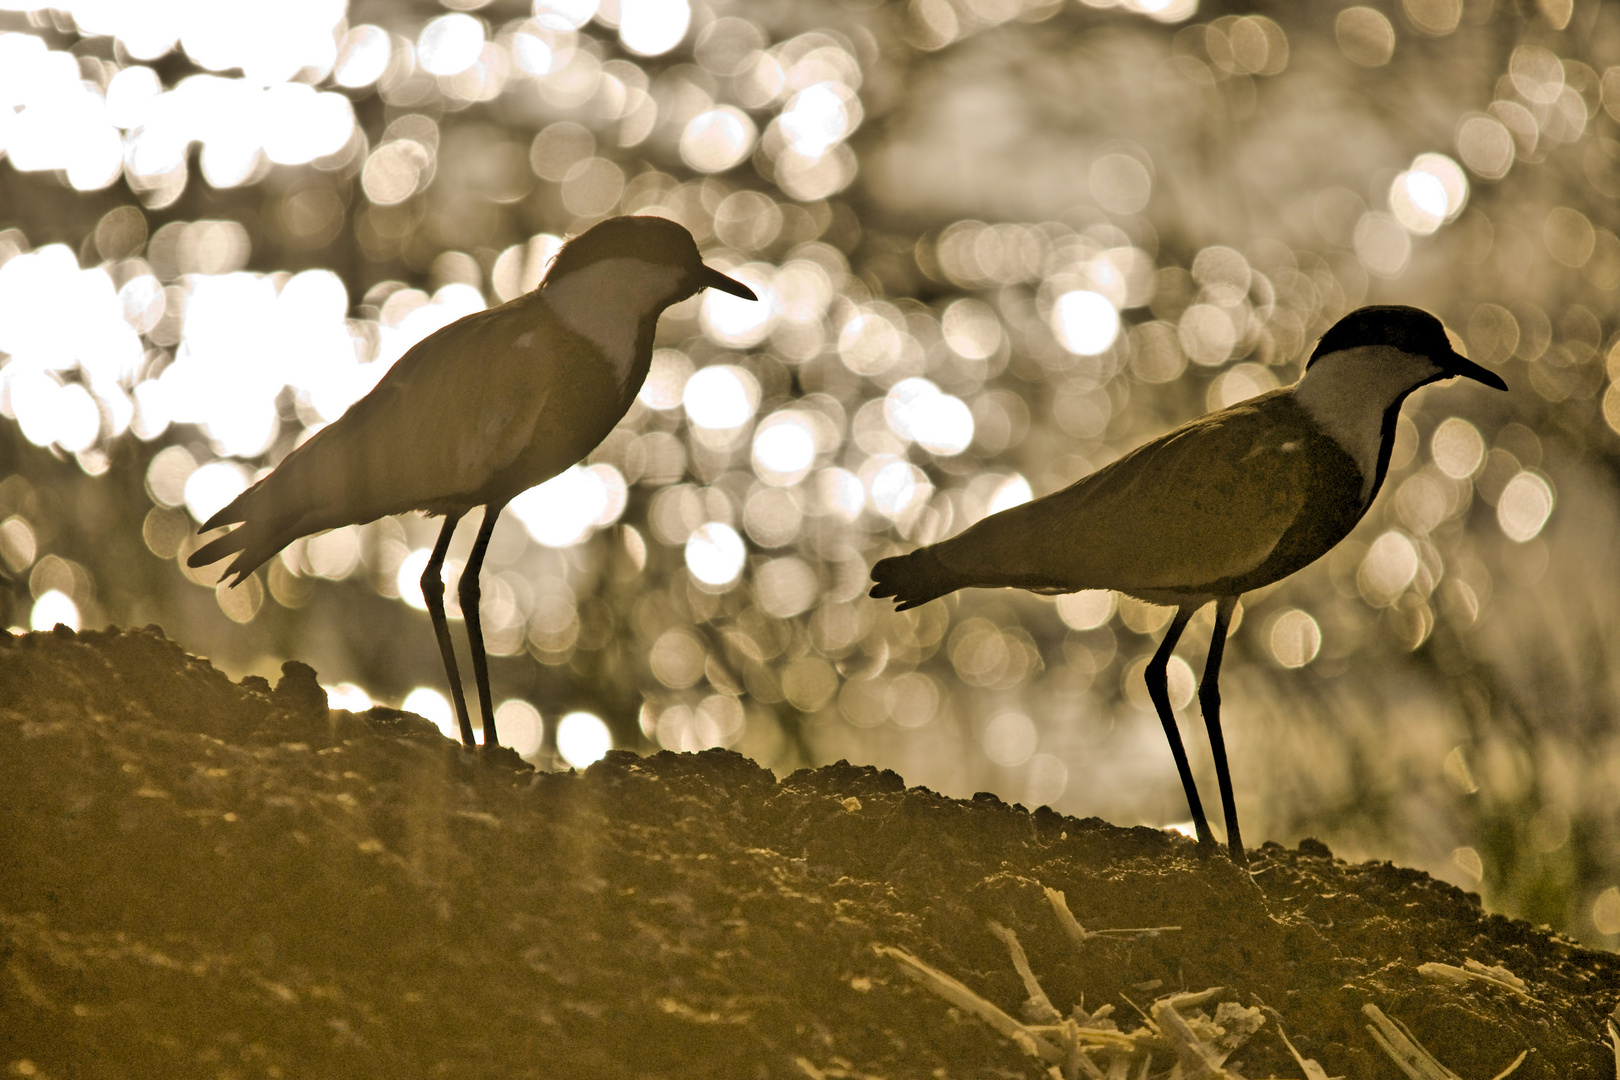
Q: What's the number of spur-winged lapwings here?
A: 2